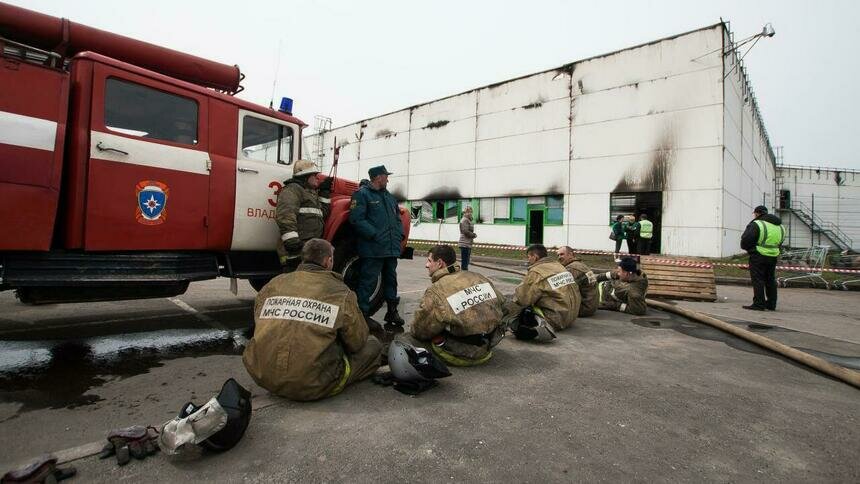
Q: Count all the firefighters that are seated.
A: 5